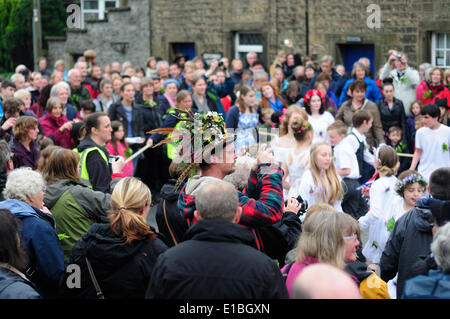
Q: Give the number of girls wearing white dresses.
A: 6